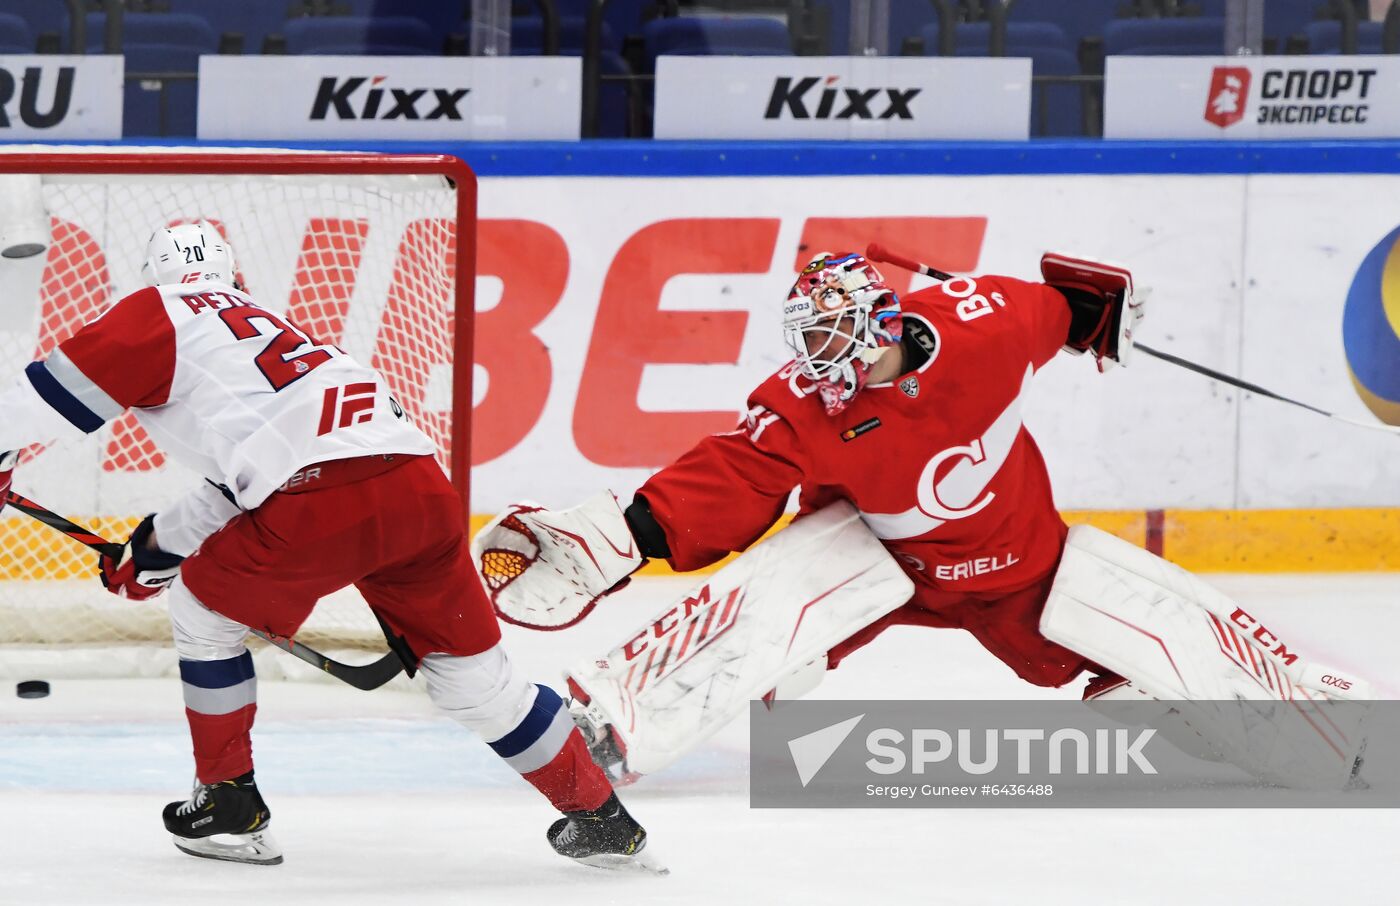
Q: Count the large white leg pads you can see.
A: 2